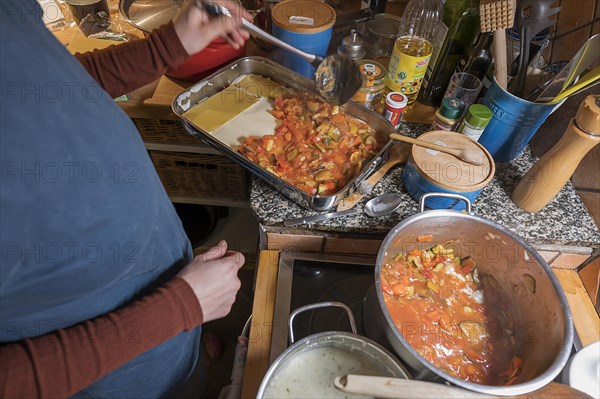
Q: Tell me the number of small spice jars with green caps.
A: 2